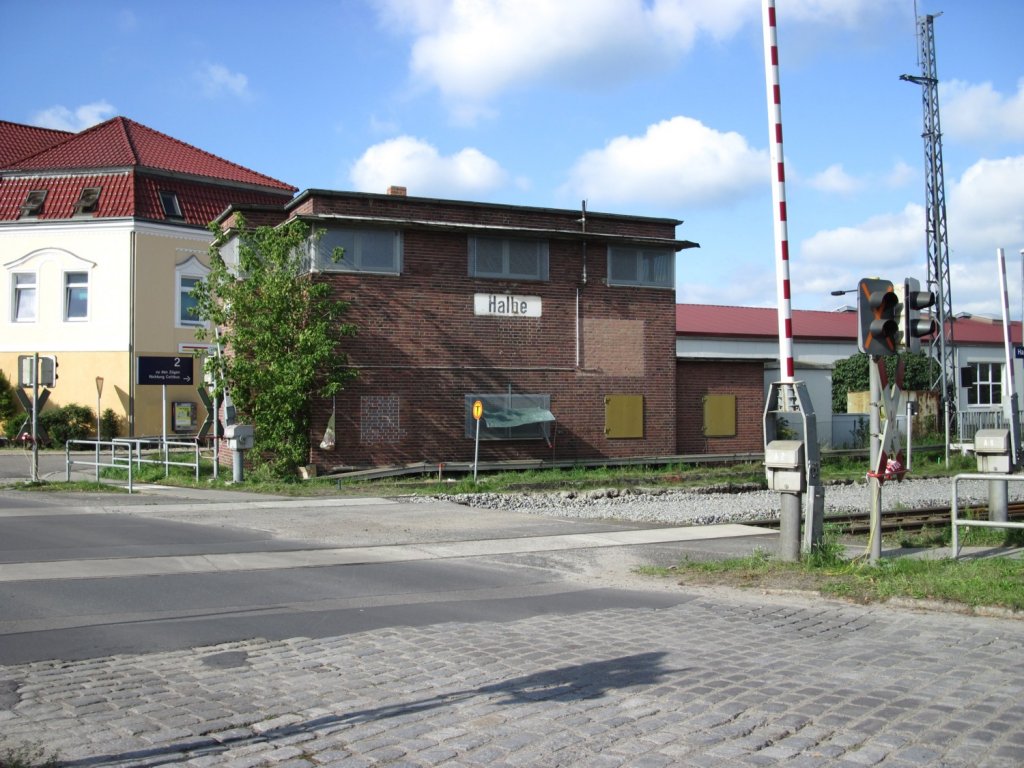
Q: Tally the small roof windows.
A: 3